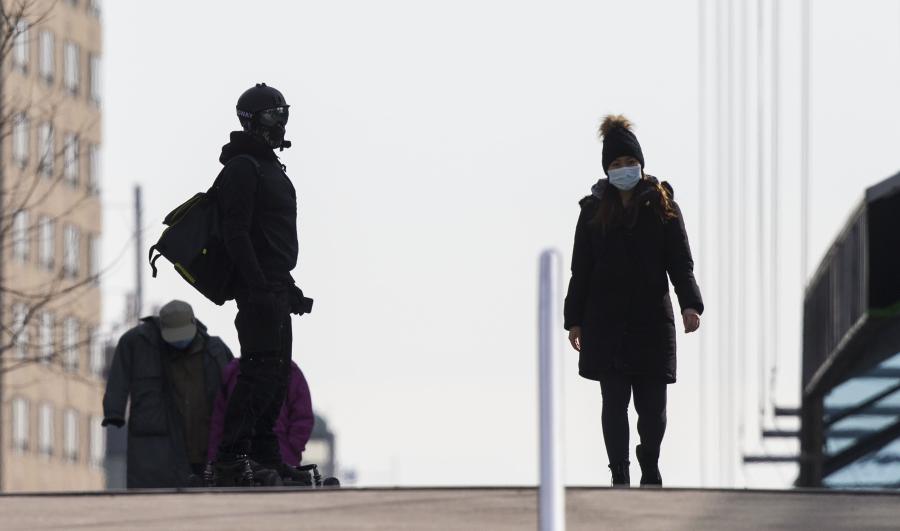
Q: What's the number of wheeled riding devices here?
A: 1